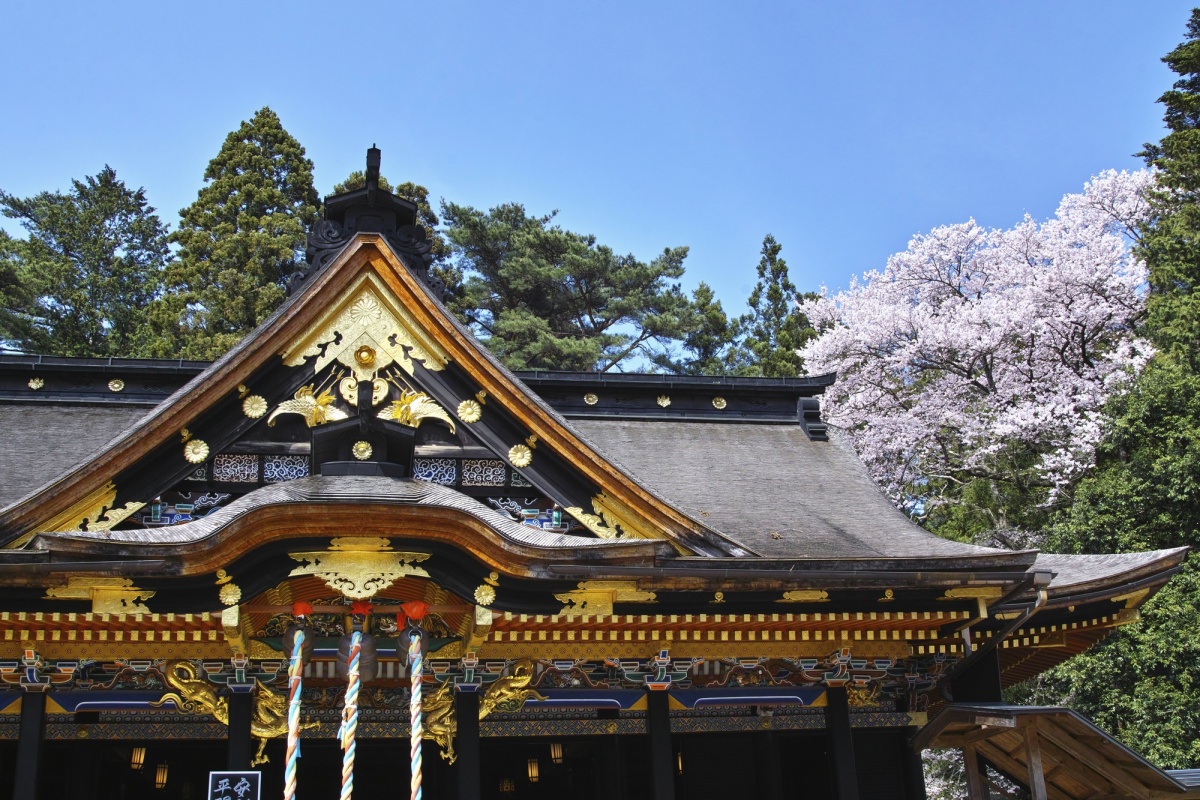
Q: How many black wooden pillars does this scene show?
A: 5